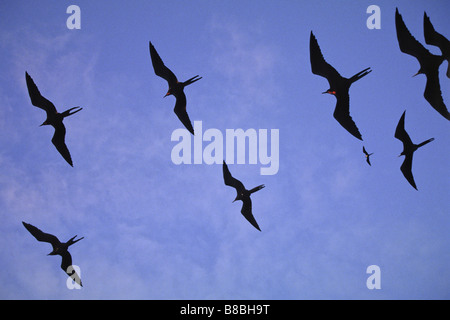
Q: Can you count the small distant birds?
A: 1